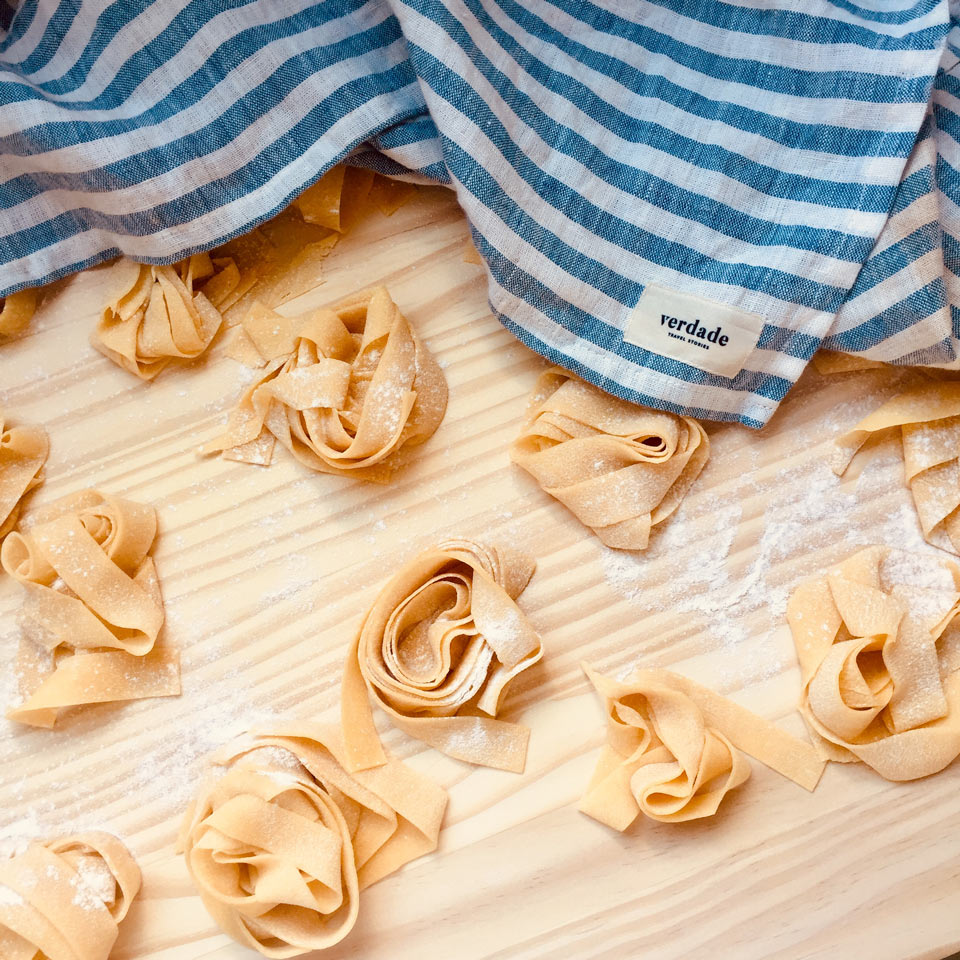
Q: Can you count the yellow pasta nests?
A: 11